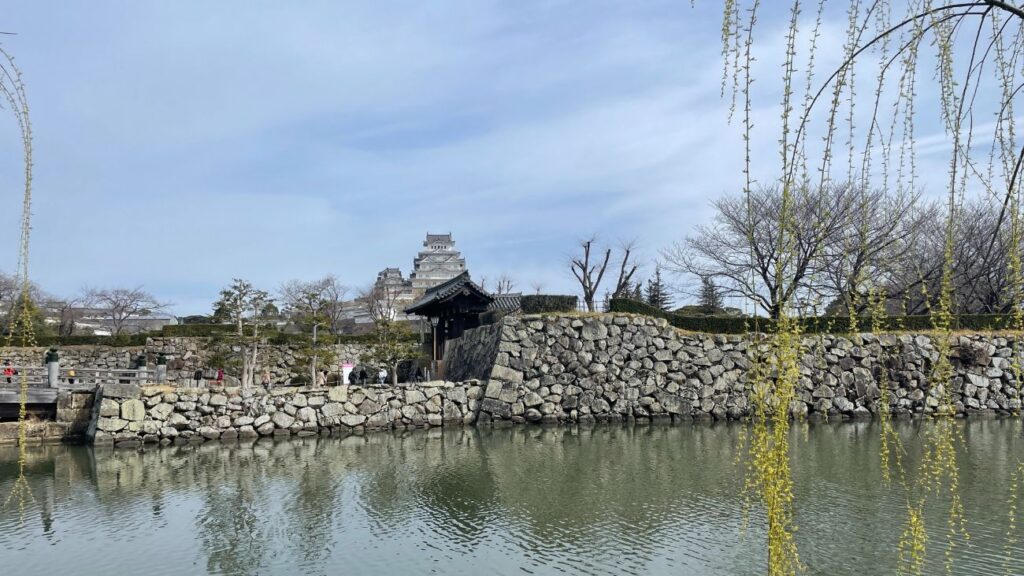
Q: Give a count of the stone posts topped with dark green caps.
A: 3